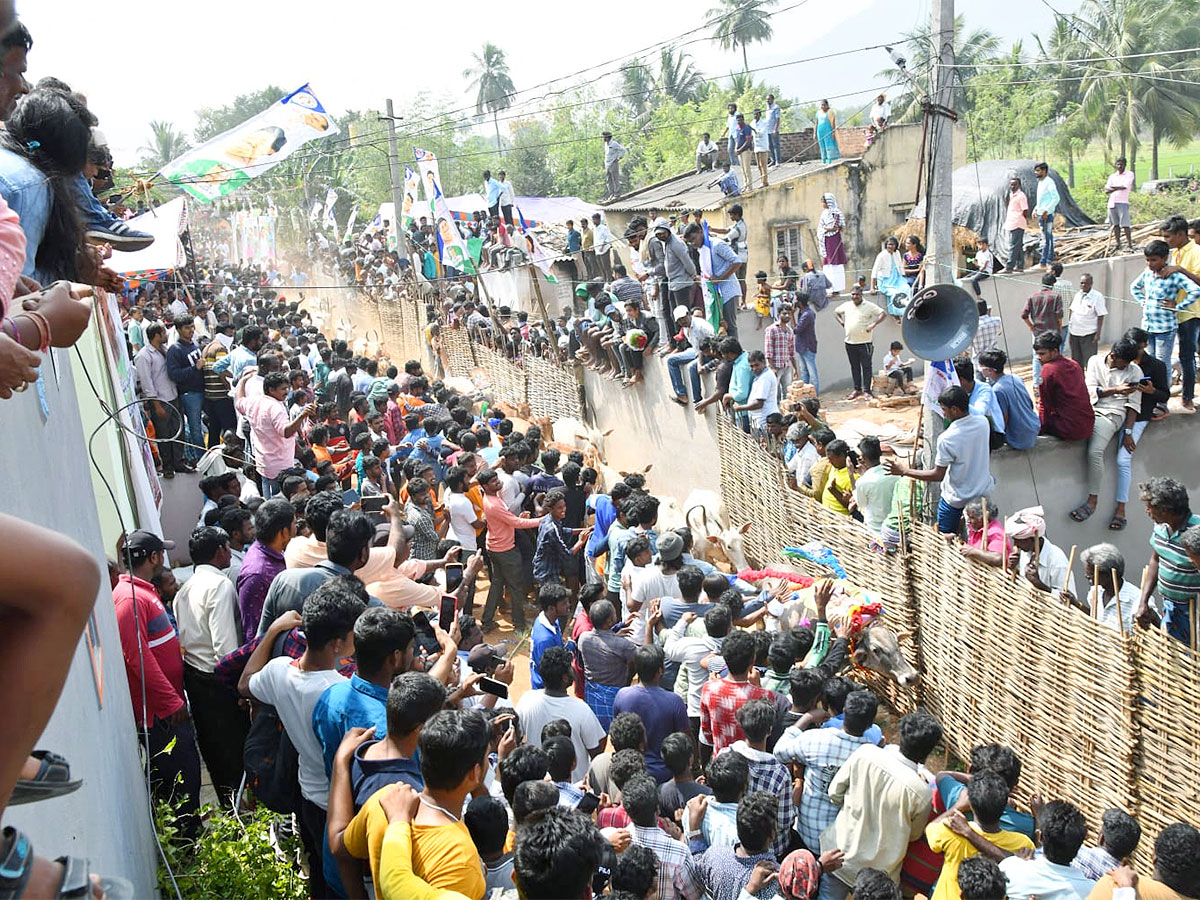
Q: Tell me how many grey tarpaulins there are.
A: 1